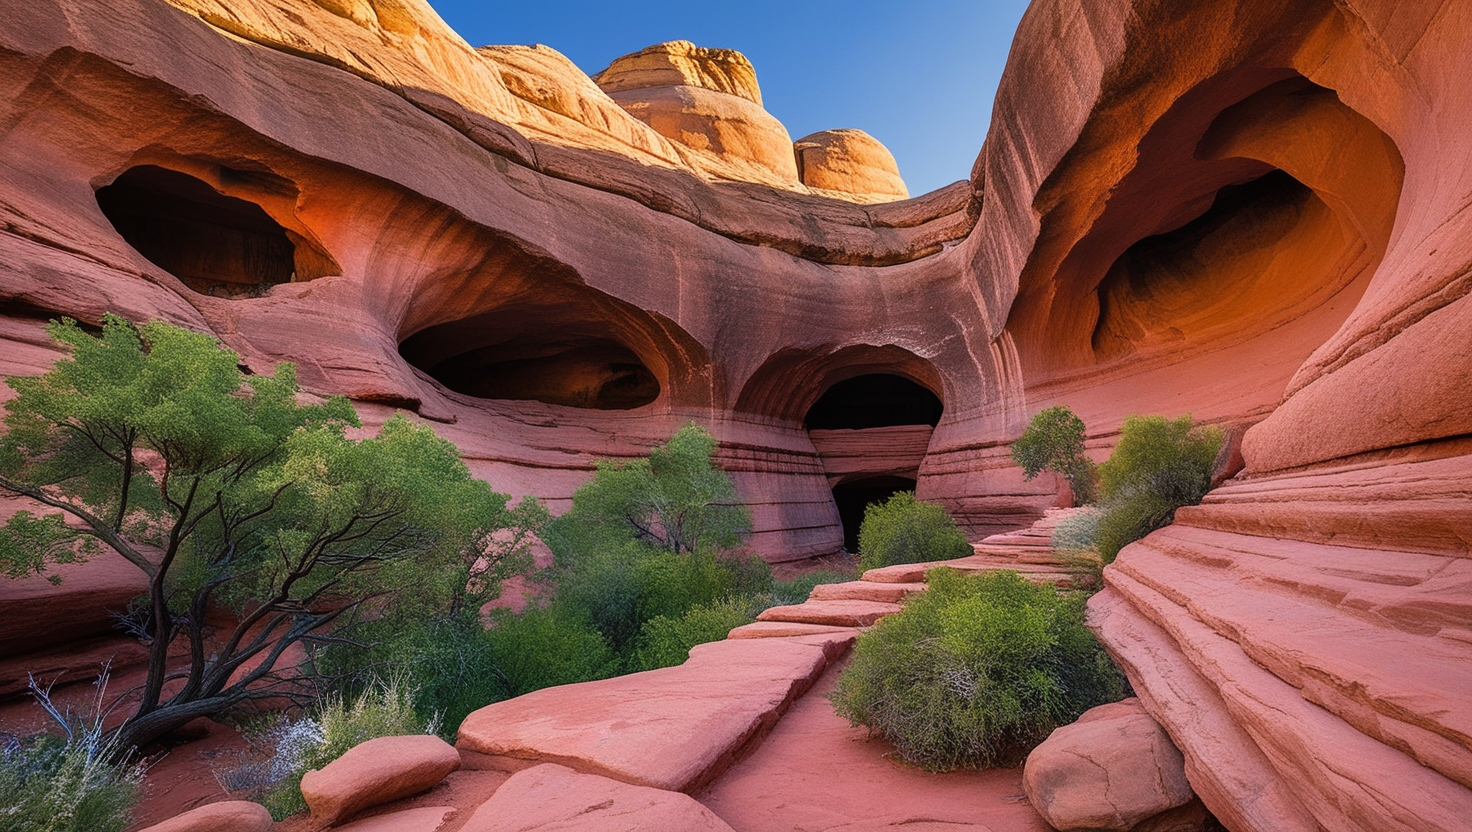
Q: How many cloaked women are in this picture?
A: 0